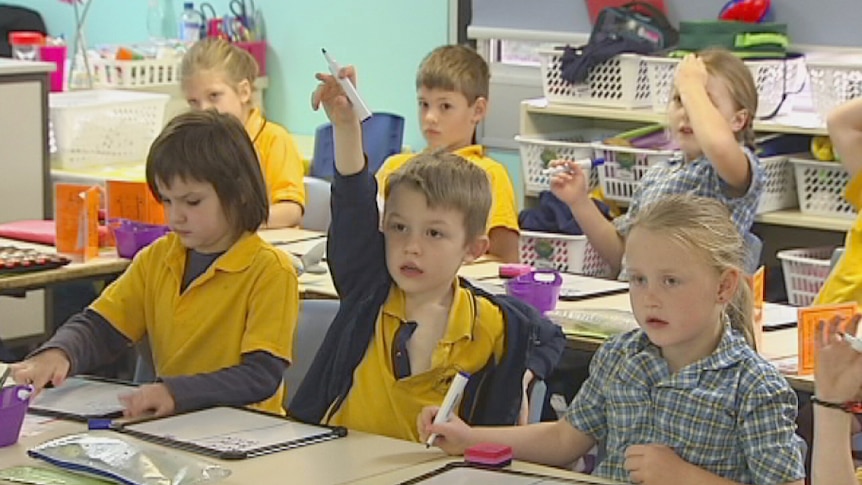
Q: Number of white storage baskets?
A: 11